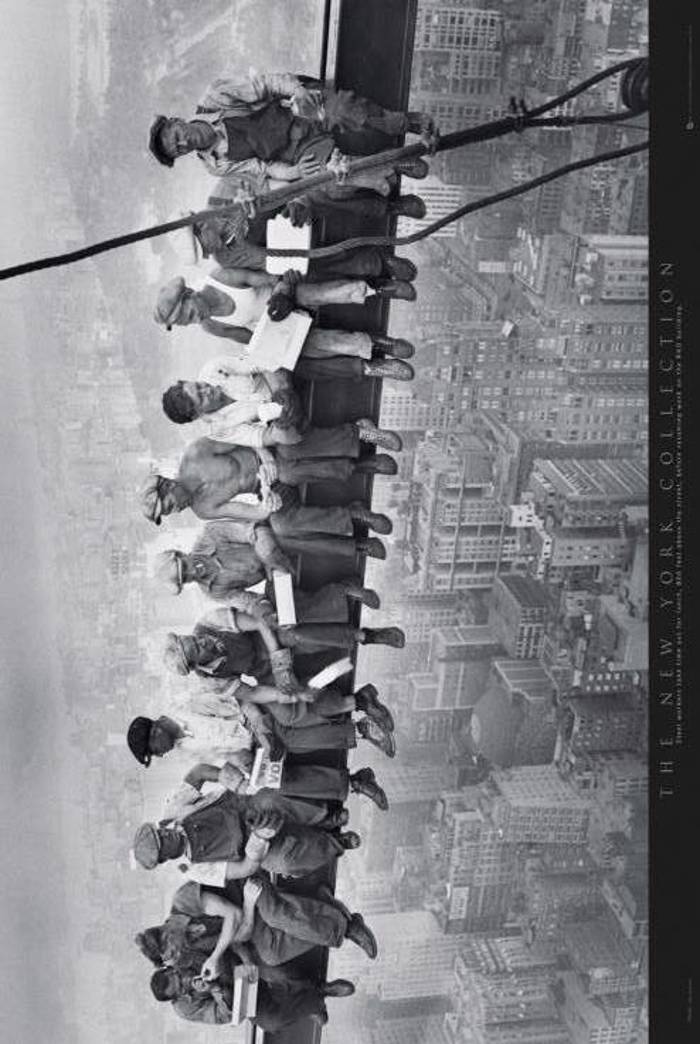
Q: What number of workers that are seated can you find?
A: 11